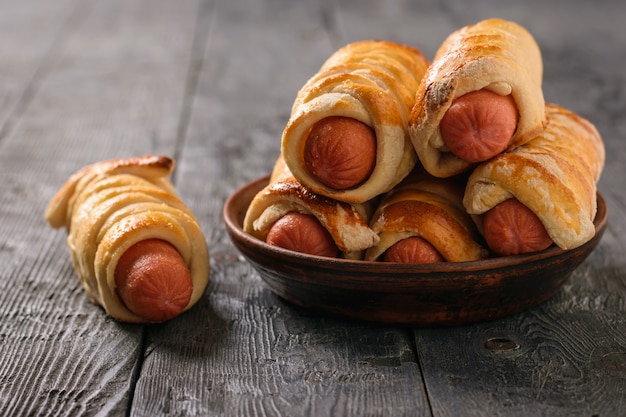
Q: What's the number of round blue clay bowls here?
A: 0